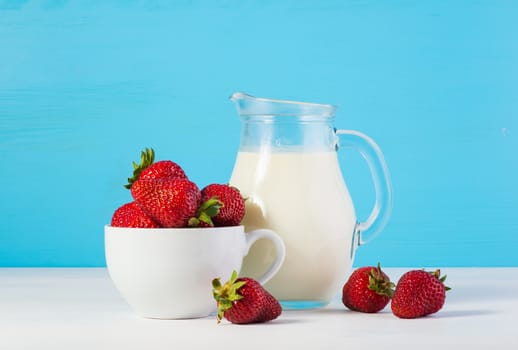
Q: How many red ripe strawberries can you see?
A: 7